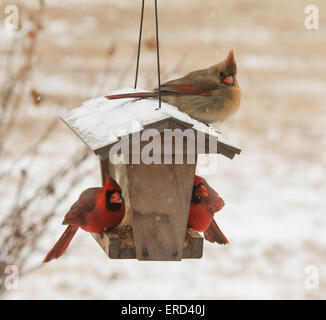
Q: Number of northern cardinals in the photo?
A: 3